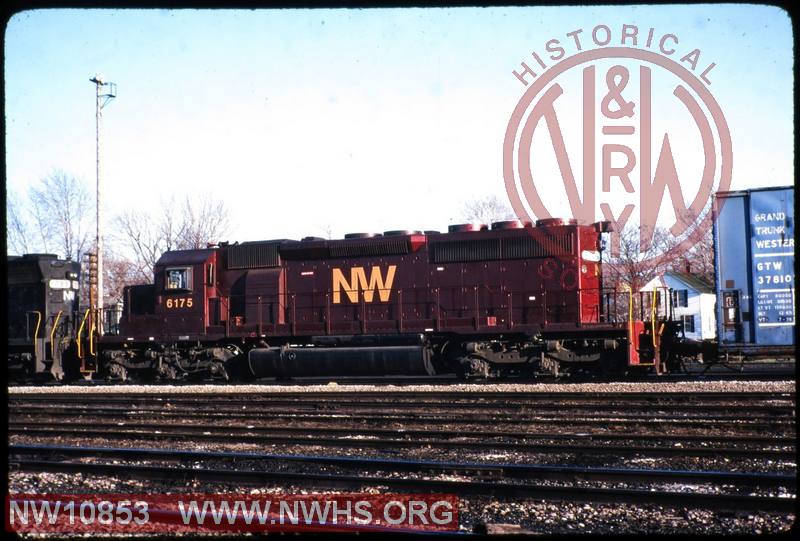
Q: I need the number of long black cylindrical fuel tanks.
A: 1